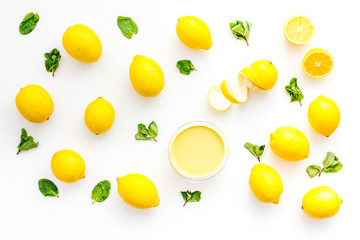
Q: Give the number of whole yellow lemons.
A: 11